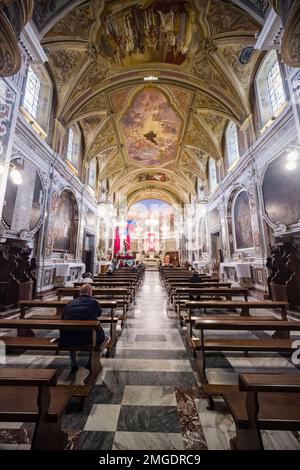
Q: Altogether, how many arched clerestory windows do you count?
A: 6